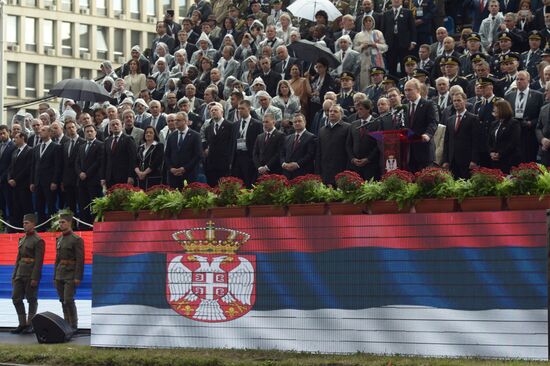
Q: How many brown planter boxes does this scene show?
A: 11